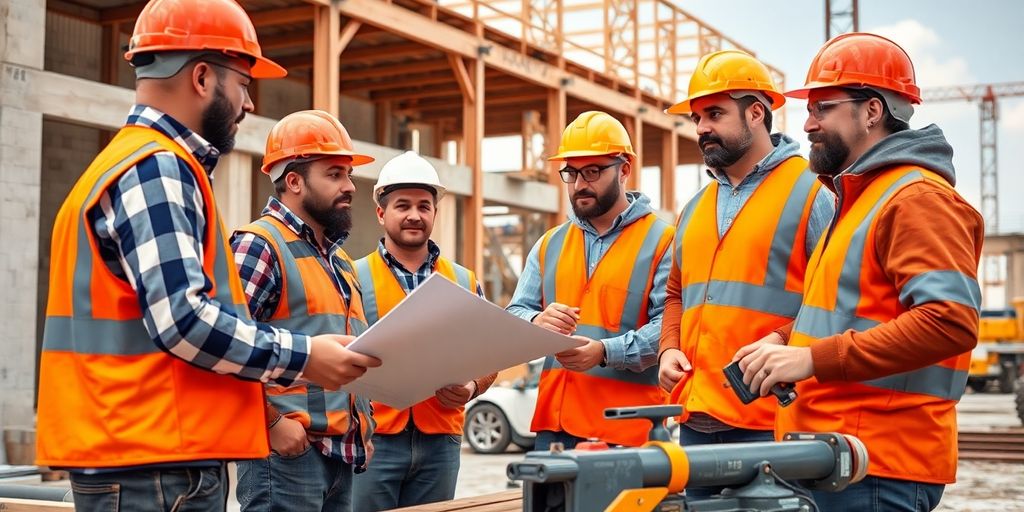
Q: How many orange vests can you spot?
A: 6